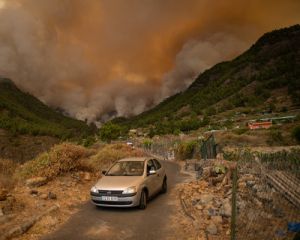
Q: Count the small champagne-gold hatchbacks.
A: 1